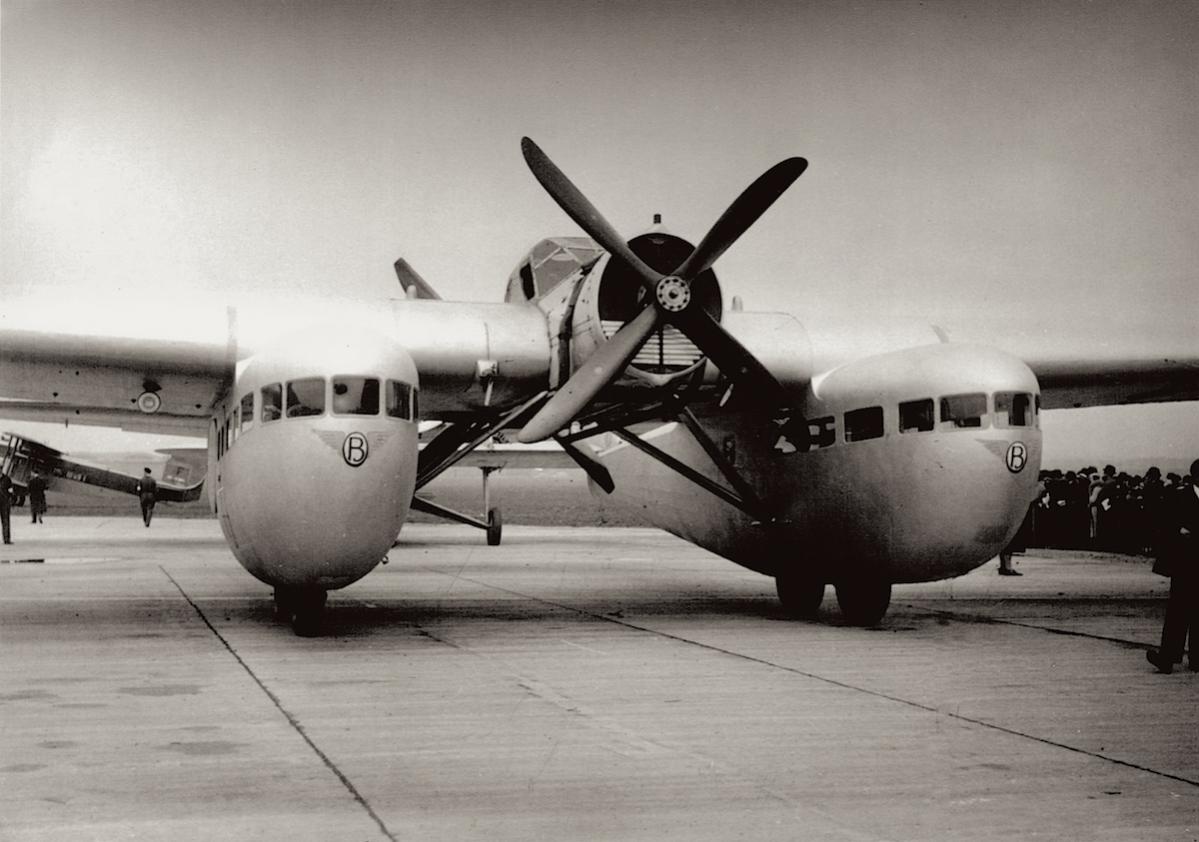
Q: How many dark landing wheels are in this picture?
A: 5